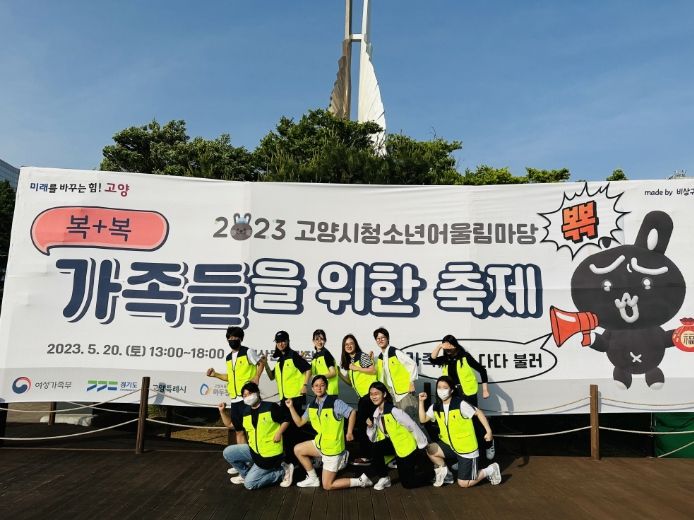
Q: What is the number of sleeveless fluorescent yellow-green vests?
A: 10